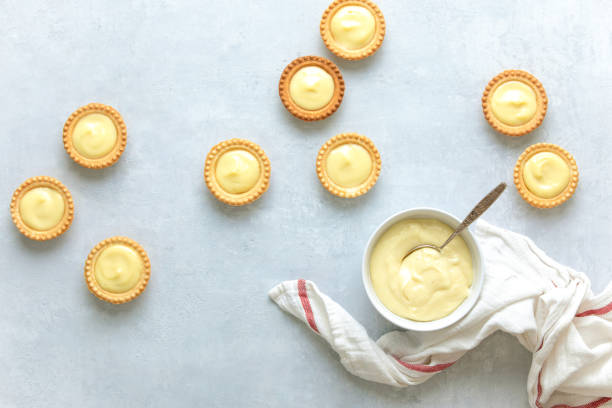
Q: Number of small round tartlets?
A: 9